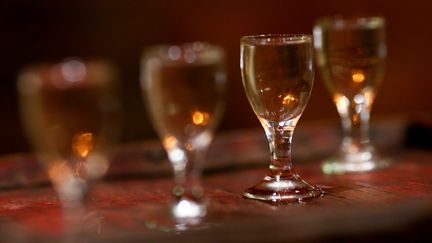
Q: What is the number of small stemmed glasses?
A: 4